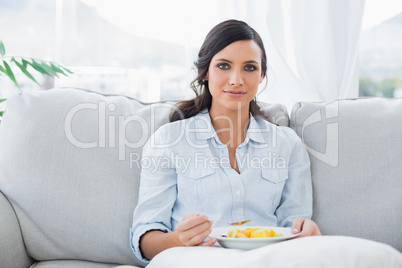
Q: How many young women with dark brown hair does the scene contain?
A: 1